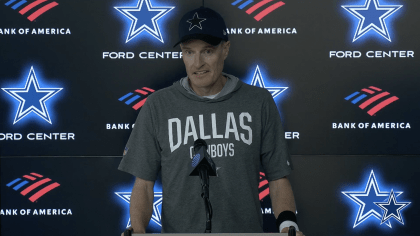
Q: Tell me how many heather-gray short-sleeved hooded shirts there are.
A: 1